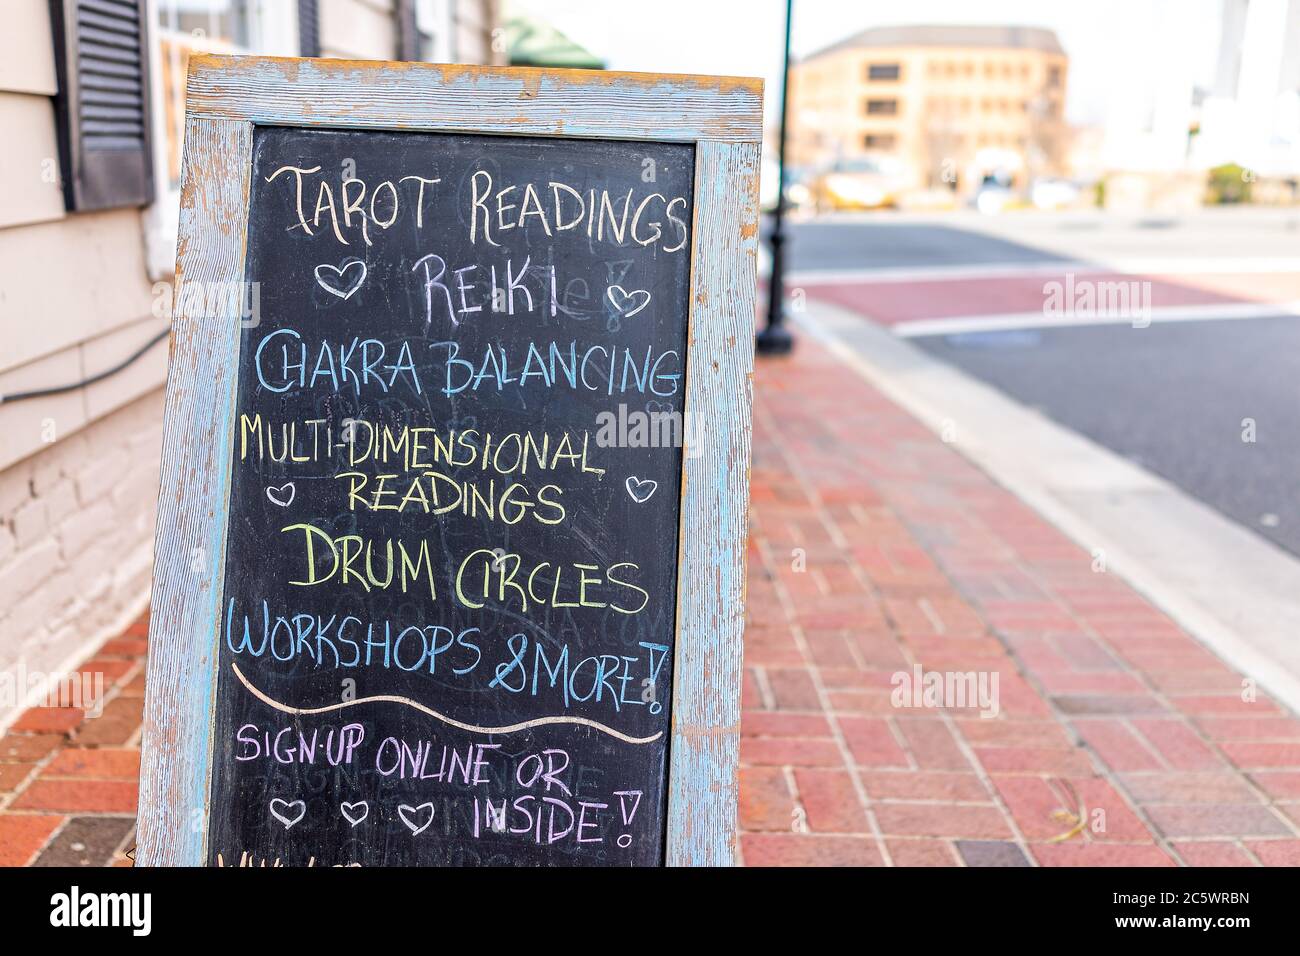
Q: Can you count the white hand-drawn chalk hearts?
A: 7